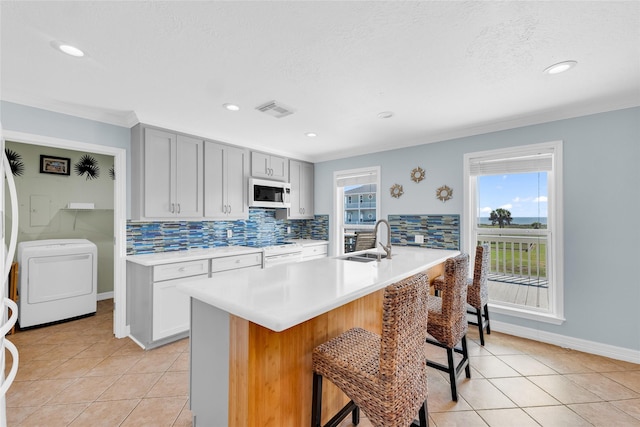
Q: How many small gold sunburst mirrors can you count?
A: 3